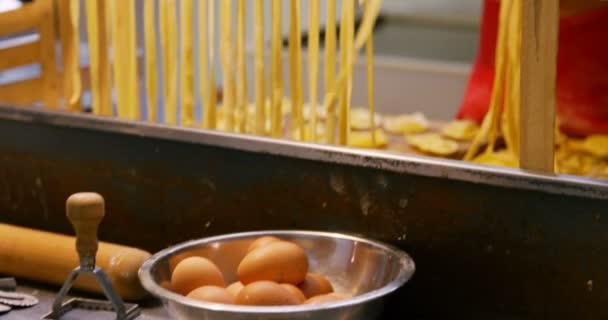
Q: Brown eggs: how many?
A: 9